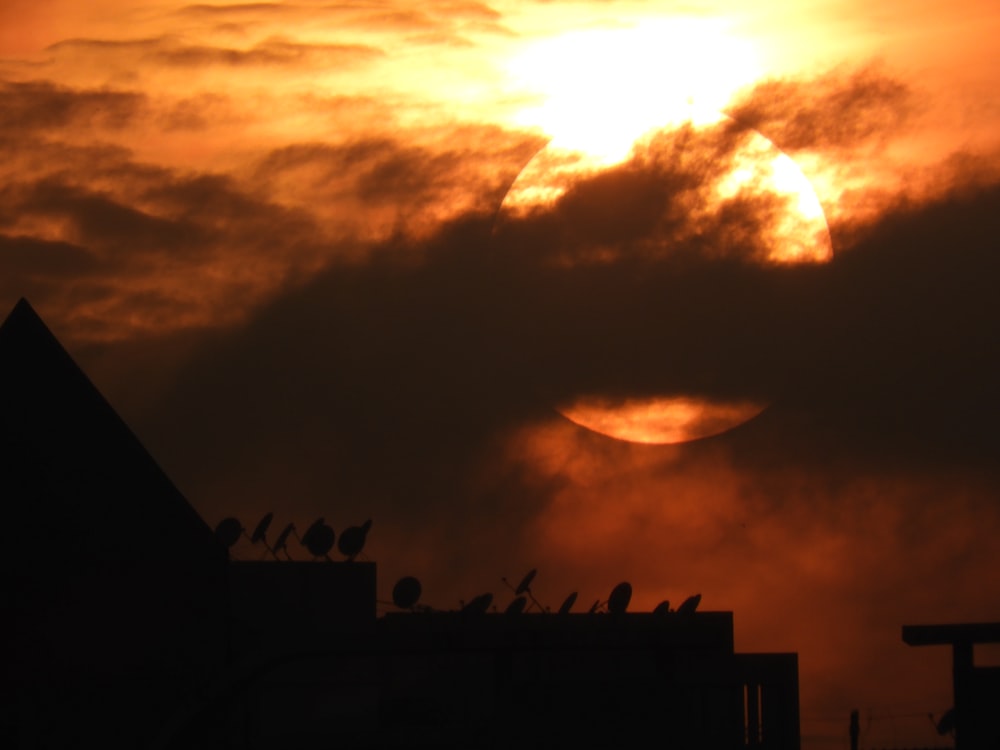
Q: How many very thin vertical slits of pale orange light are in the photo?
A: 2